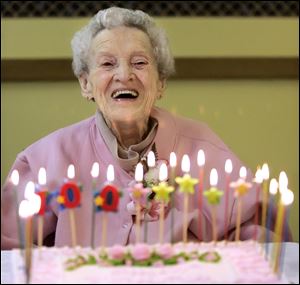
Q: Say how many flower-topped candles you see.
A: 5